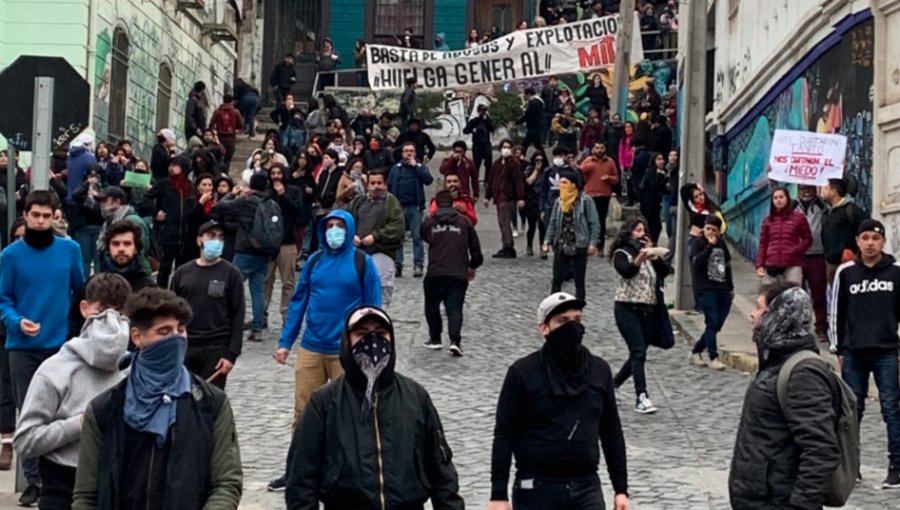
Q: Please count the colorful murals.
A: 2